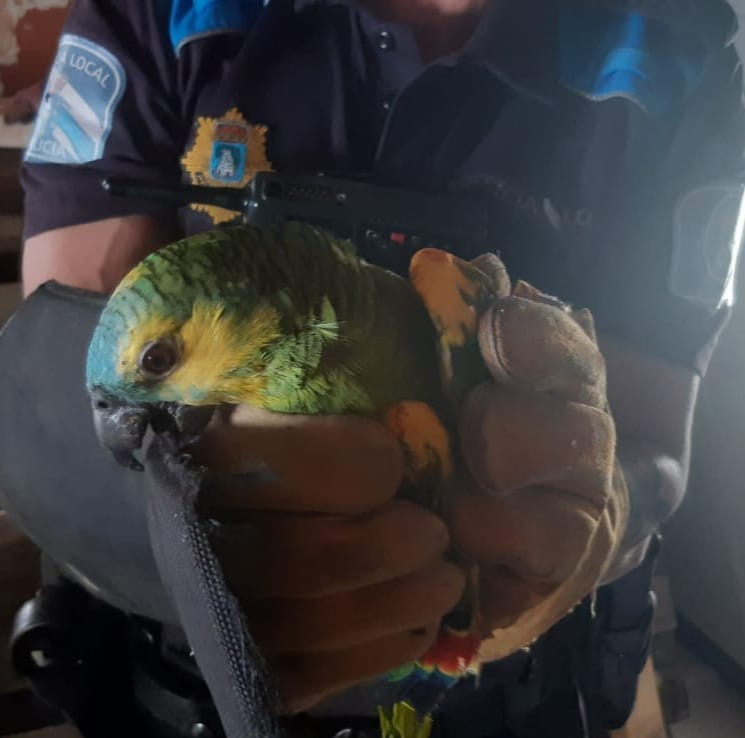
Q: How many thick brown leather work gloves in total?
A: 2